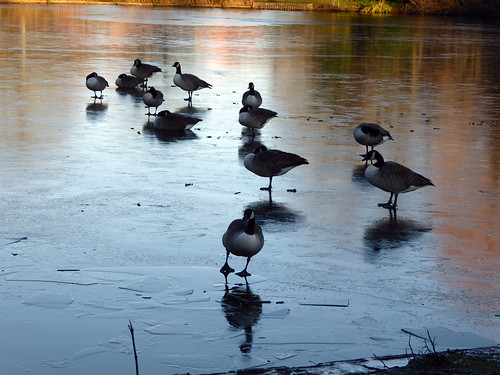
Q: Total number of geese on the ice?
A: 12